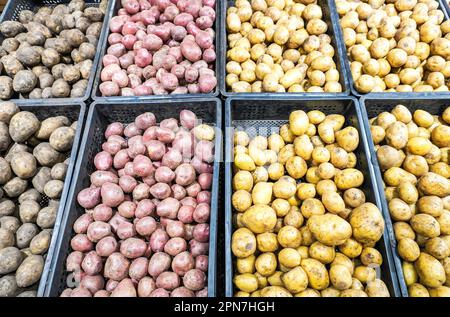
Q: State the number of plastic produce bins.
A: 8